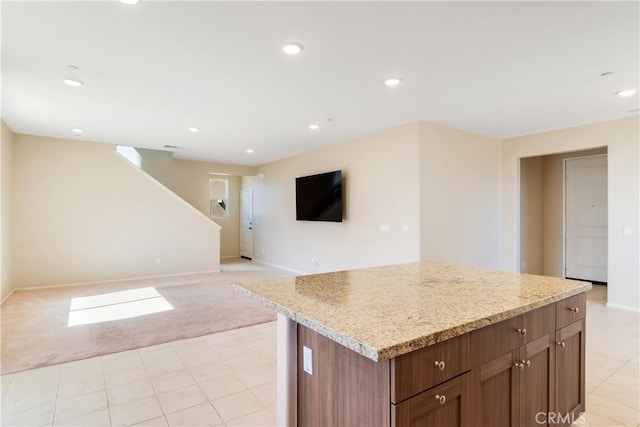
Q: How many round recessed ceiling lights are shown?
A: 9